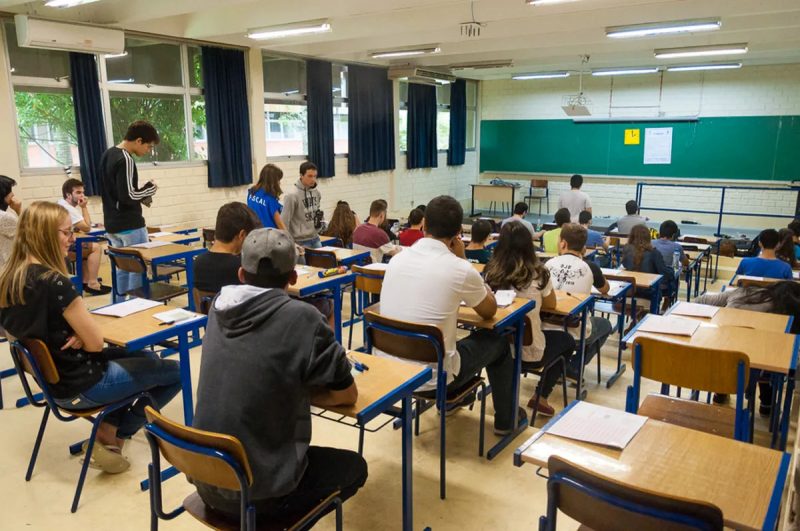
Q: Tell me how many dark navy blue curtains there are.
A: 6